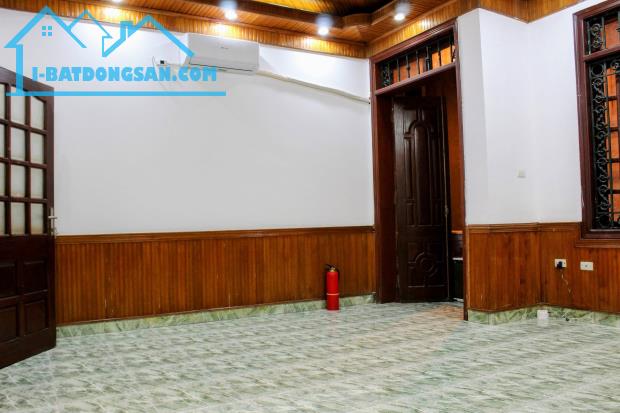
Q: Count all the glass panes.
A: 12